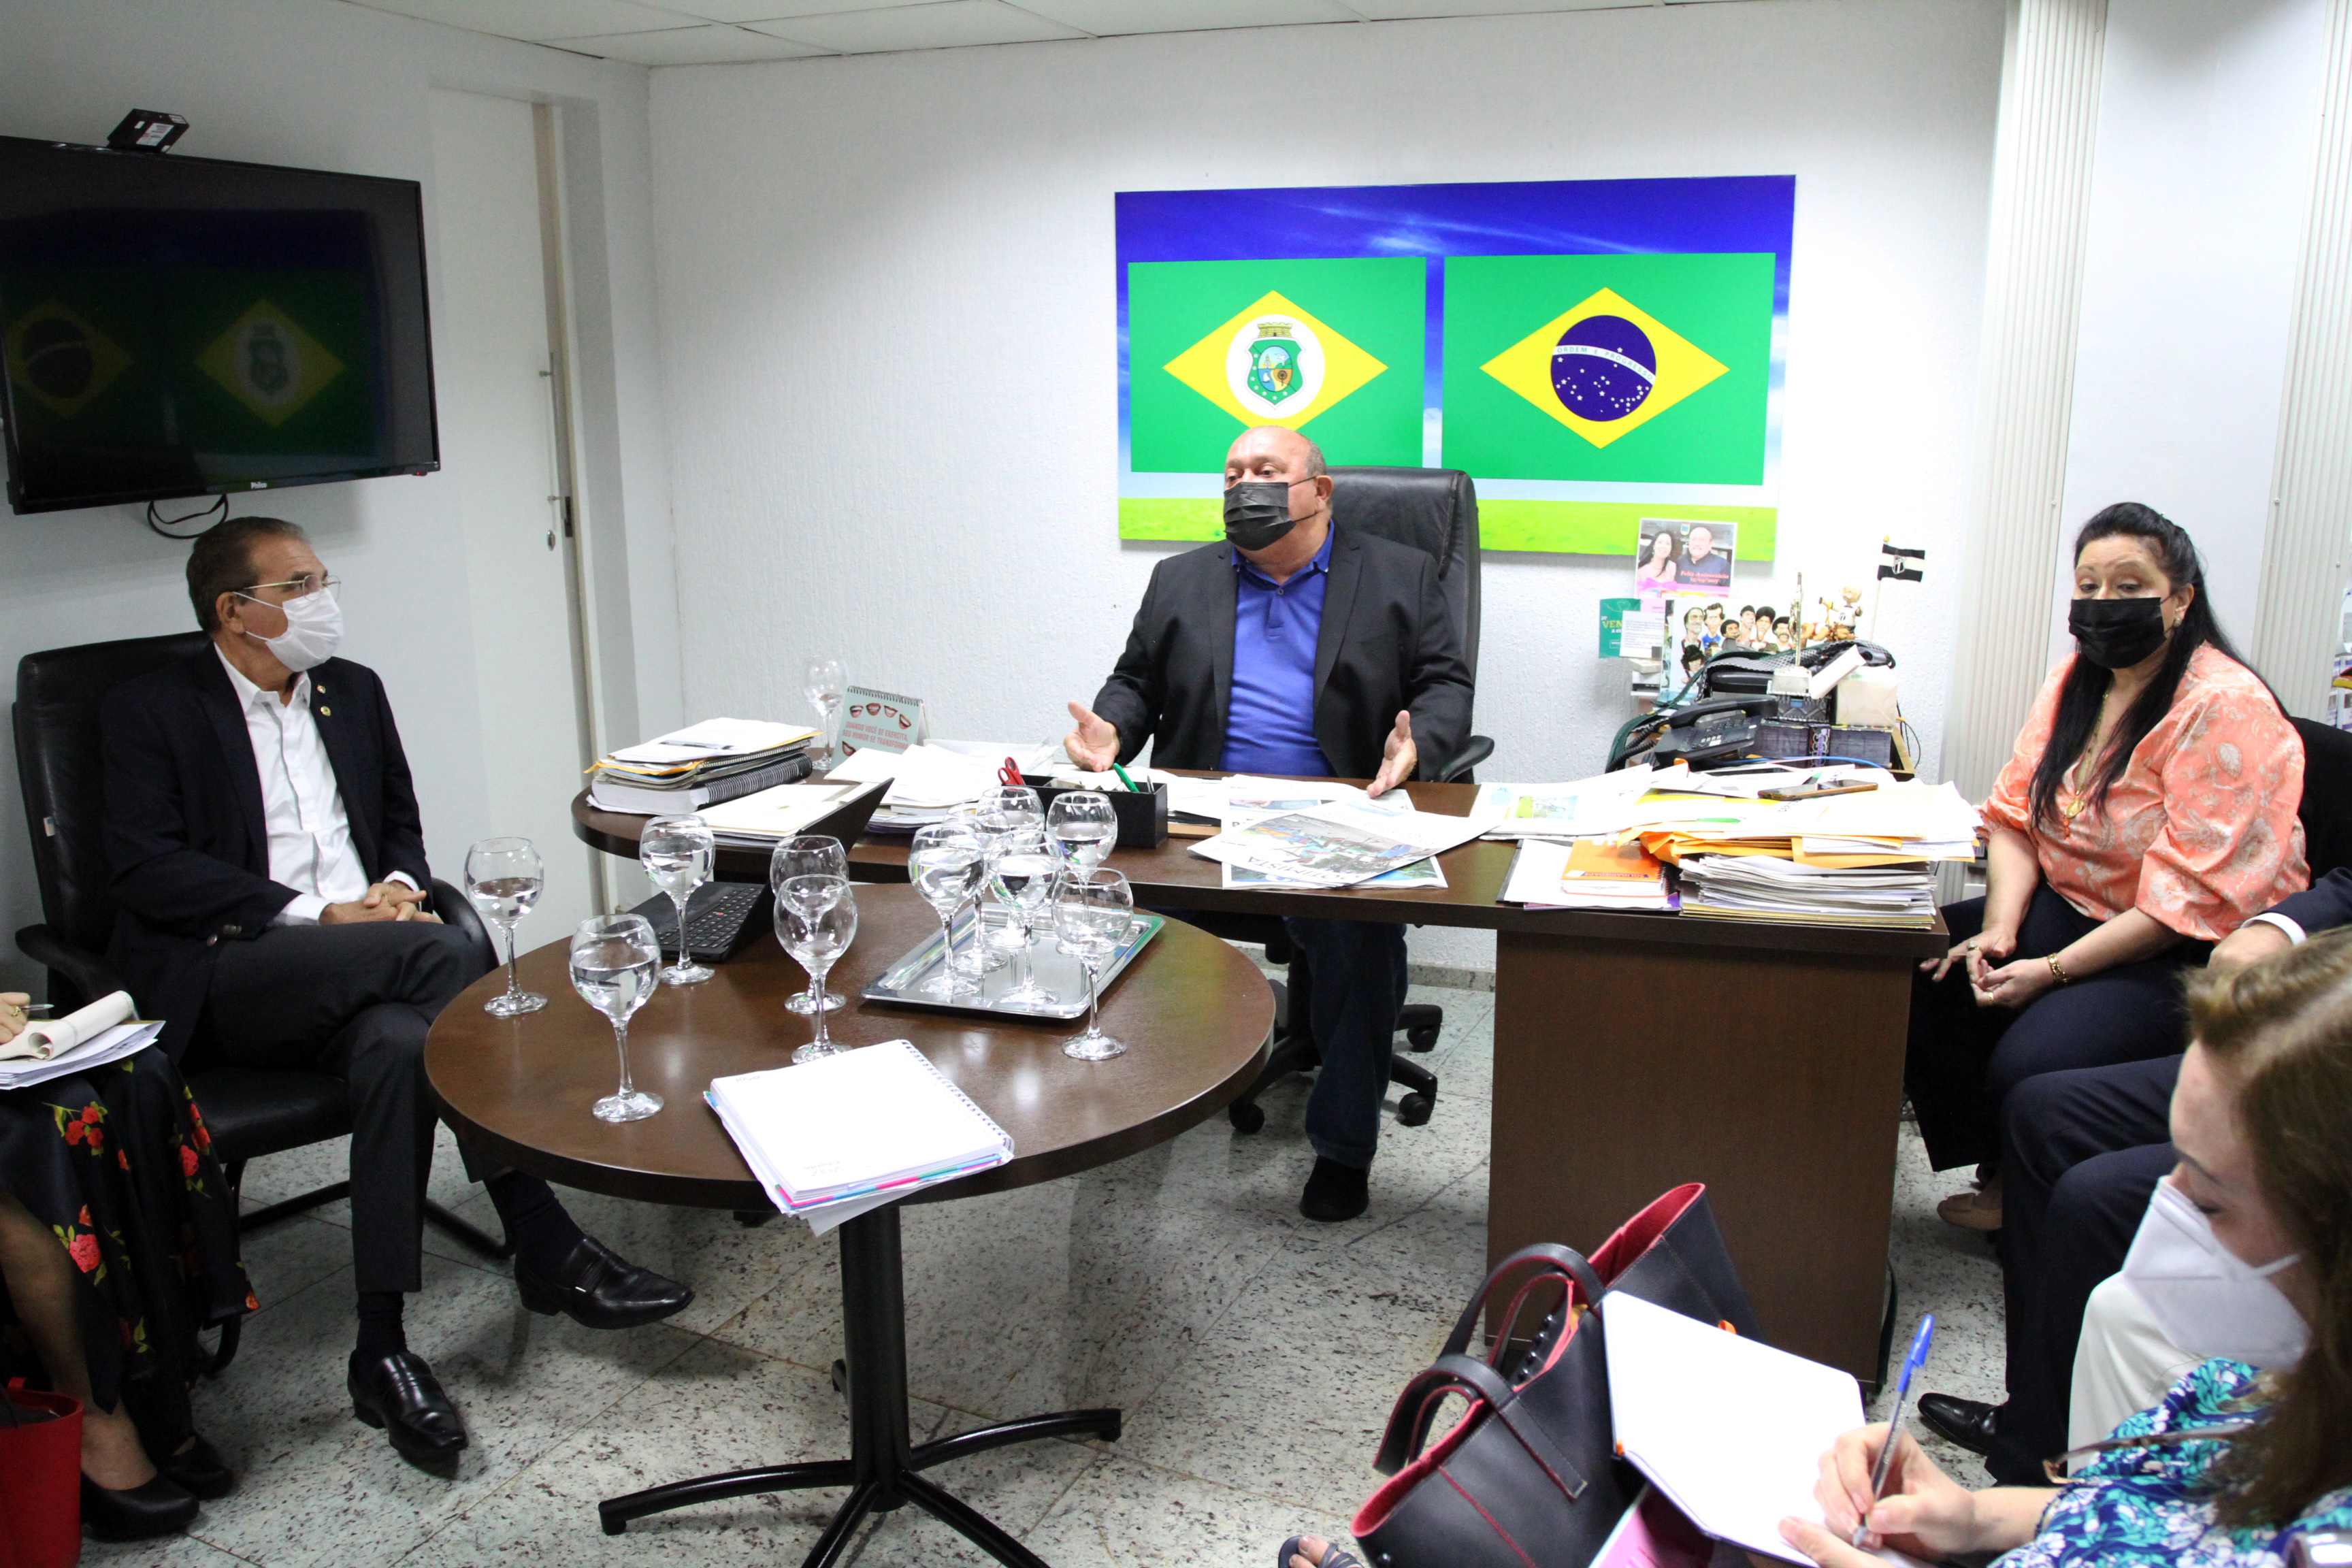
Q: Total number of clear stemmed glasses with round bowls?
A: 12